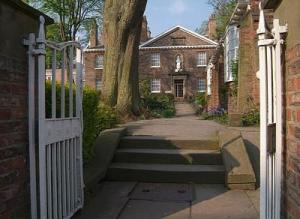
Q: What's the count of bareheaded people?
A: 0